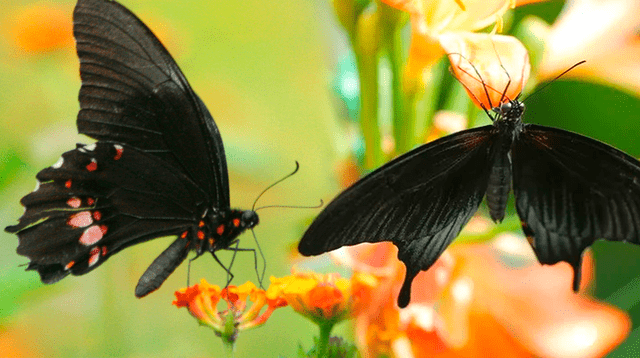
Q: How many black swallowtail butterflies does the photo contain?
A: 2